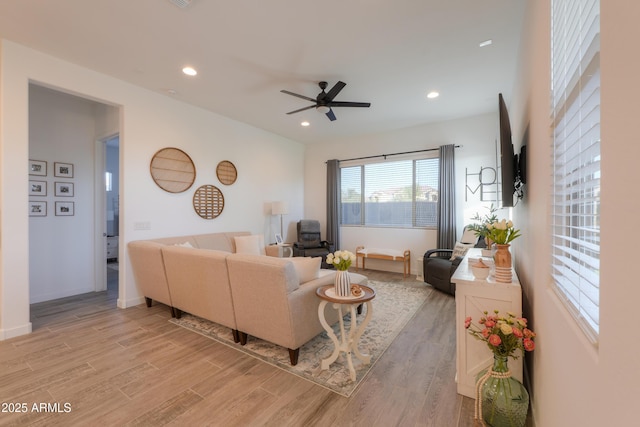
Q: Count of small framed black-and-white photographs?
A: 6